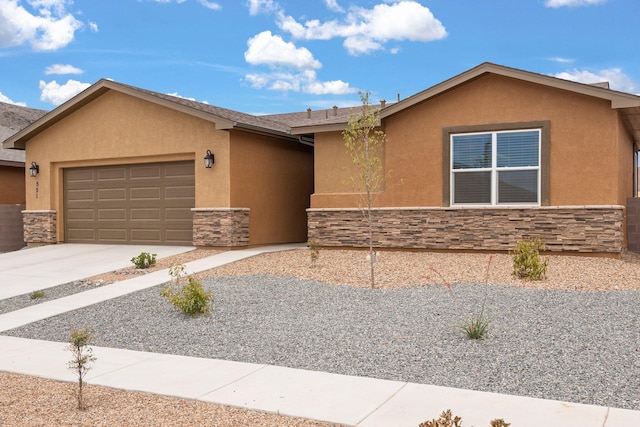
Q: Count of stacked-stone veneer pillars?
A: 2